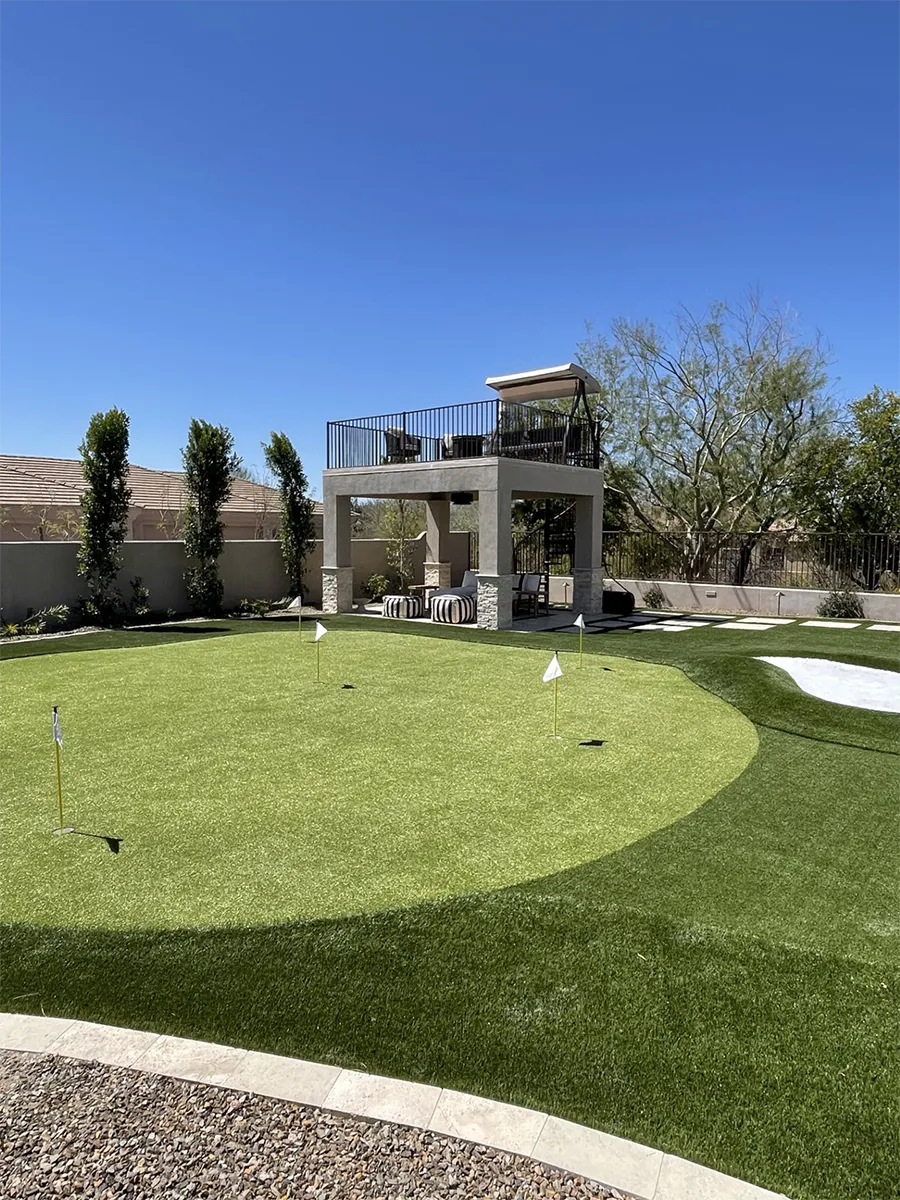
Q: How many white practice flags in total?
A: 5